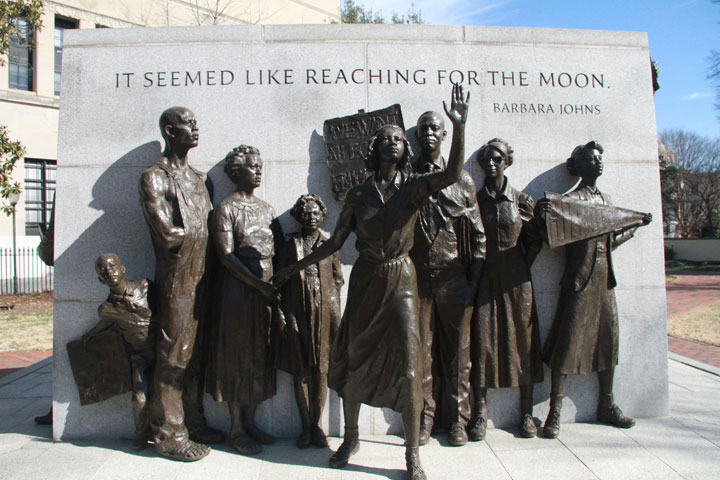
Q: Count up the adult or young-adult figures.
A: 6